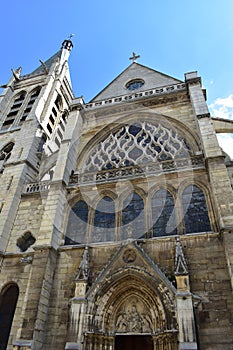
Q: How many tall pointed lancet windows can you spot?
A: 5